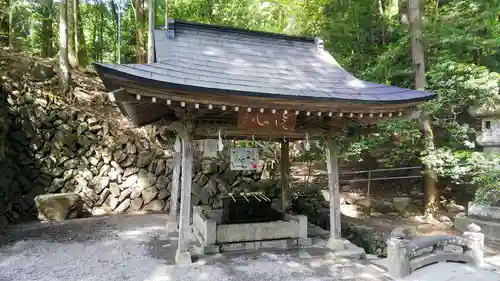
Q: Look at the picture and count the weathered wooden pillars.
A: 4